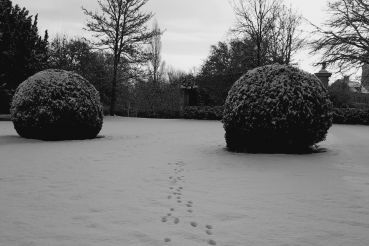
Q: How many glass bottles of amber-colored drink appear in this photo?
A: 0